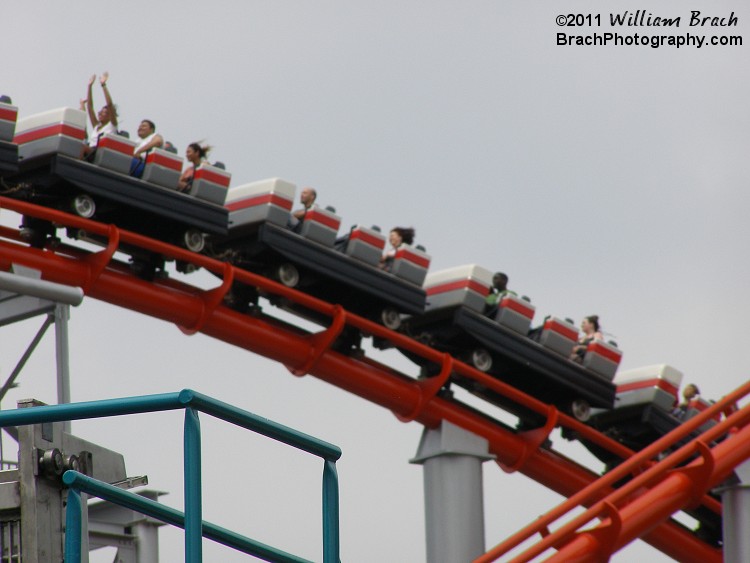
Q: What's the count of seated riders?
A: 8